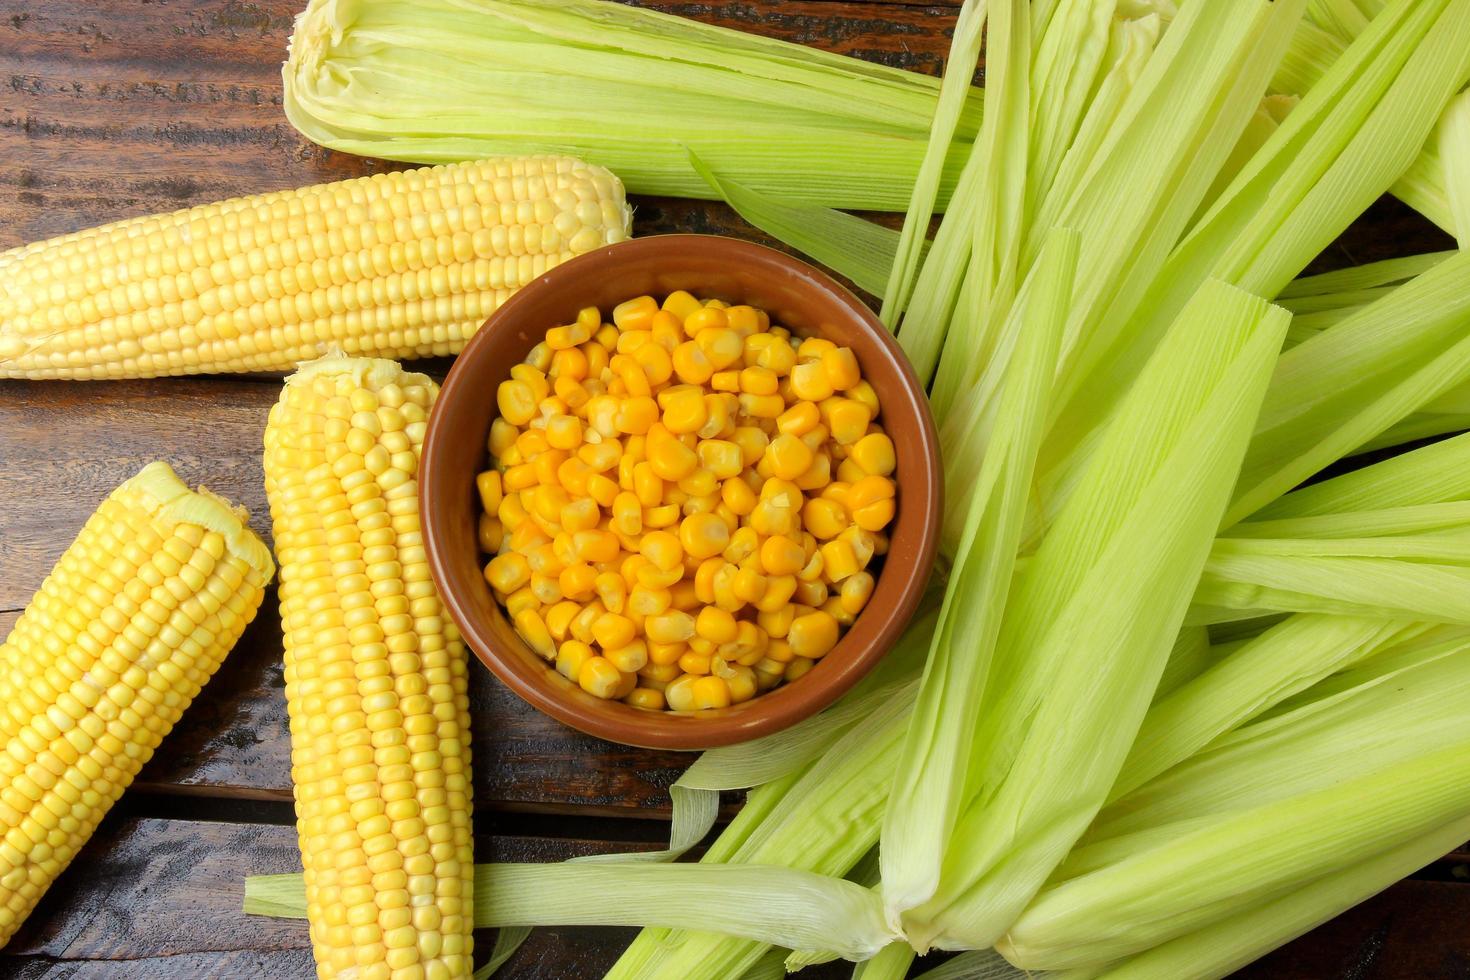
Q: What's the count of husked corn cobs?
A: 3